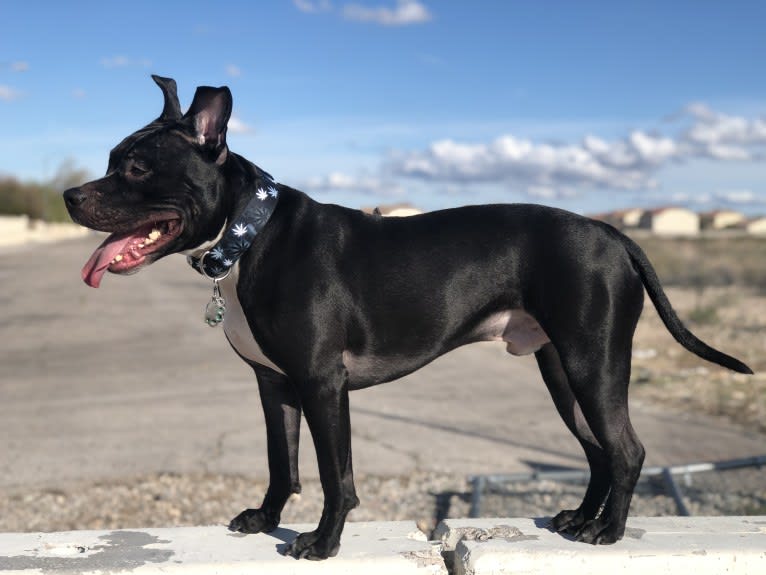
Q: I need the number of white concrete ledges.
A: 2